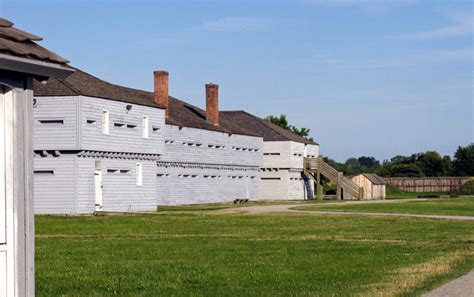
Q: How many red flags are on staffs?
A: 0